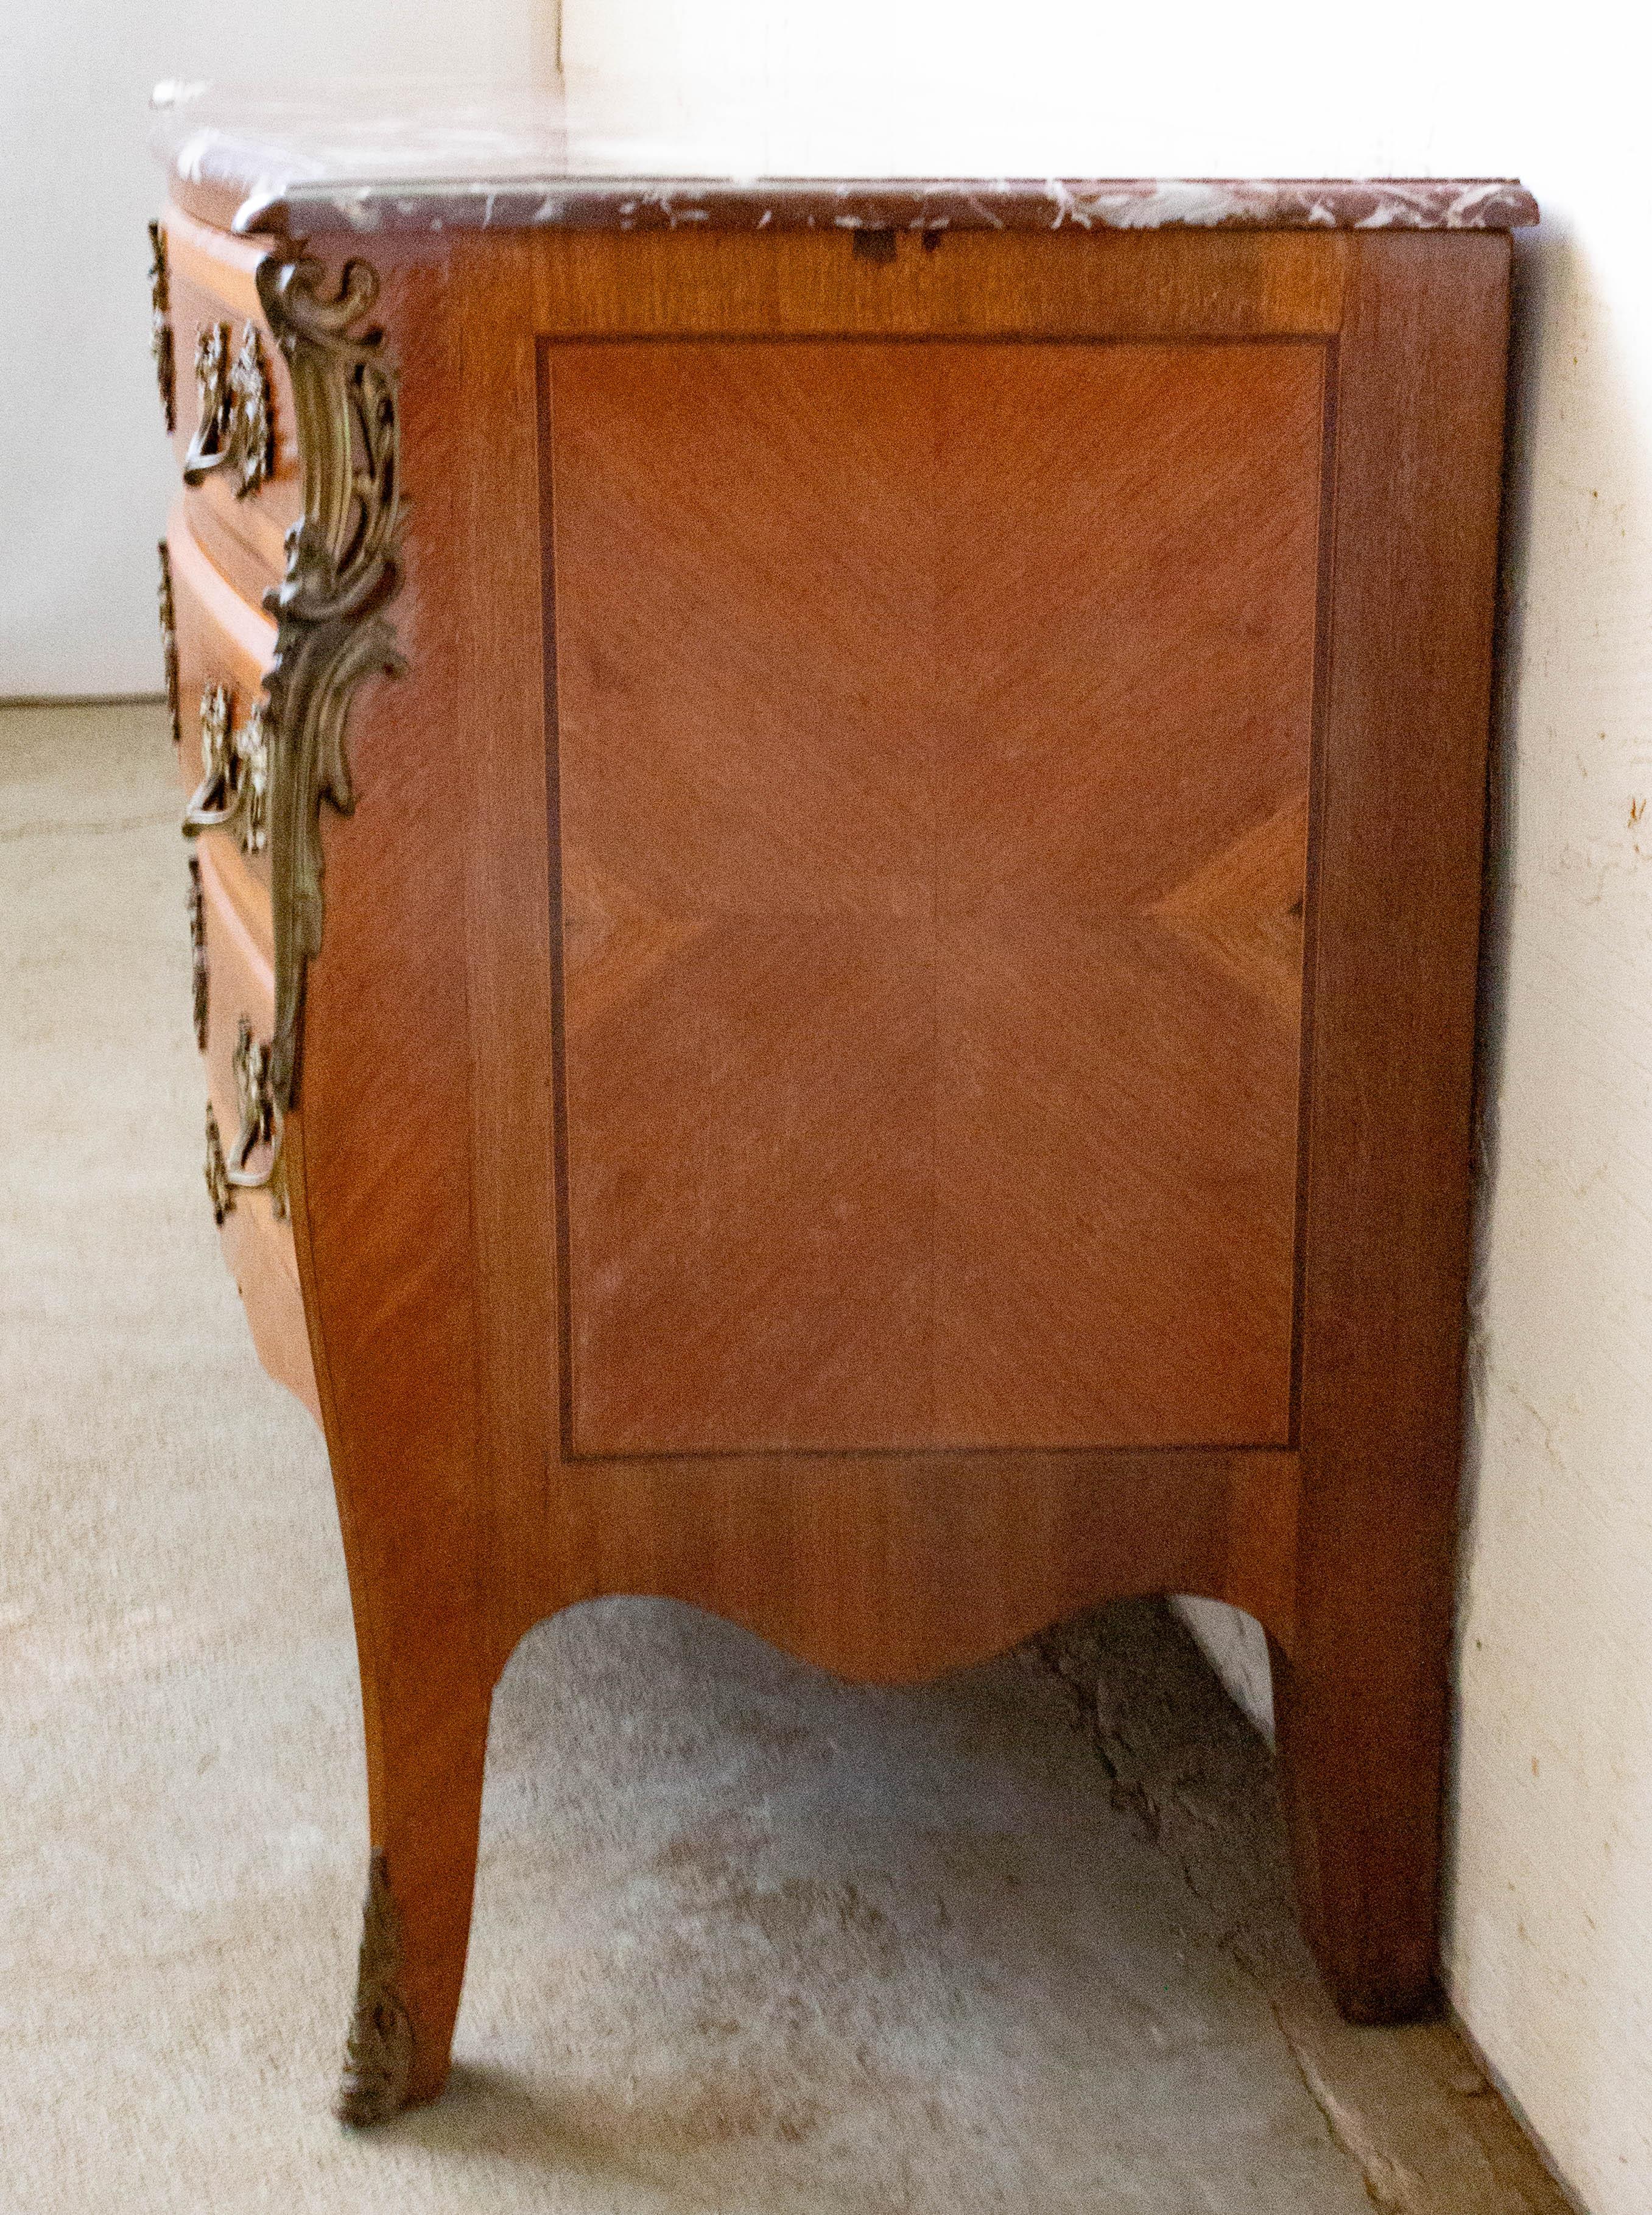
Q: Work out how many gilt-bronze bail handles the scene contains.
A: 3